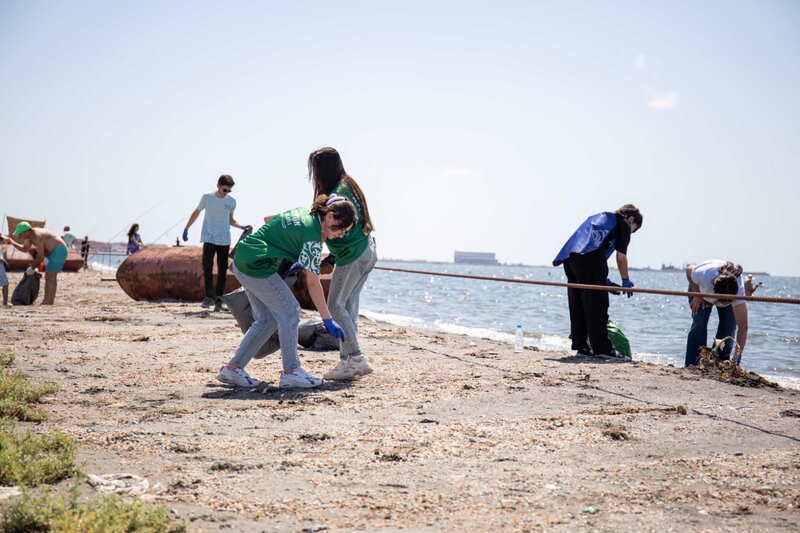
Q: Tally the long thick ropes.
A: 1